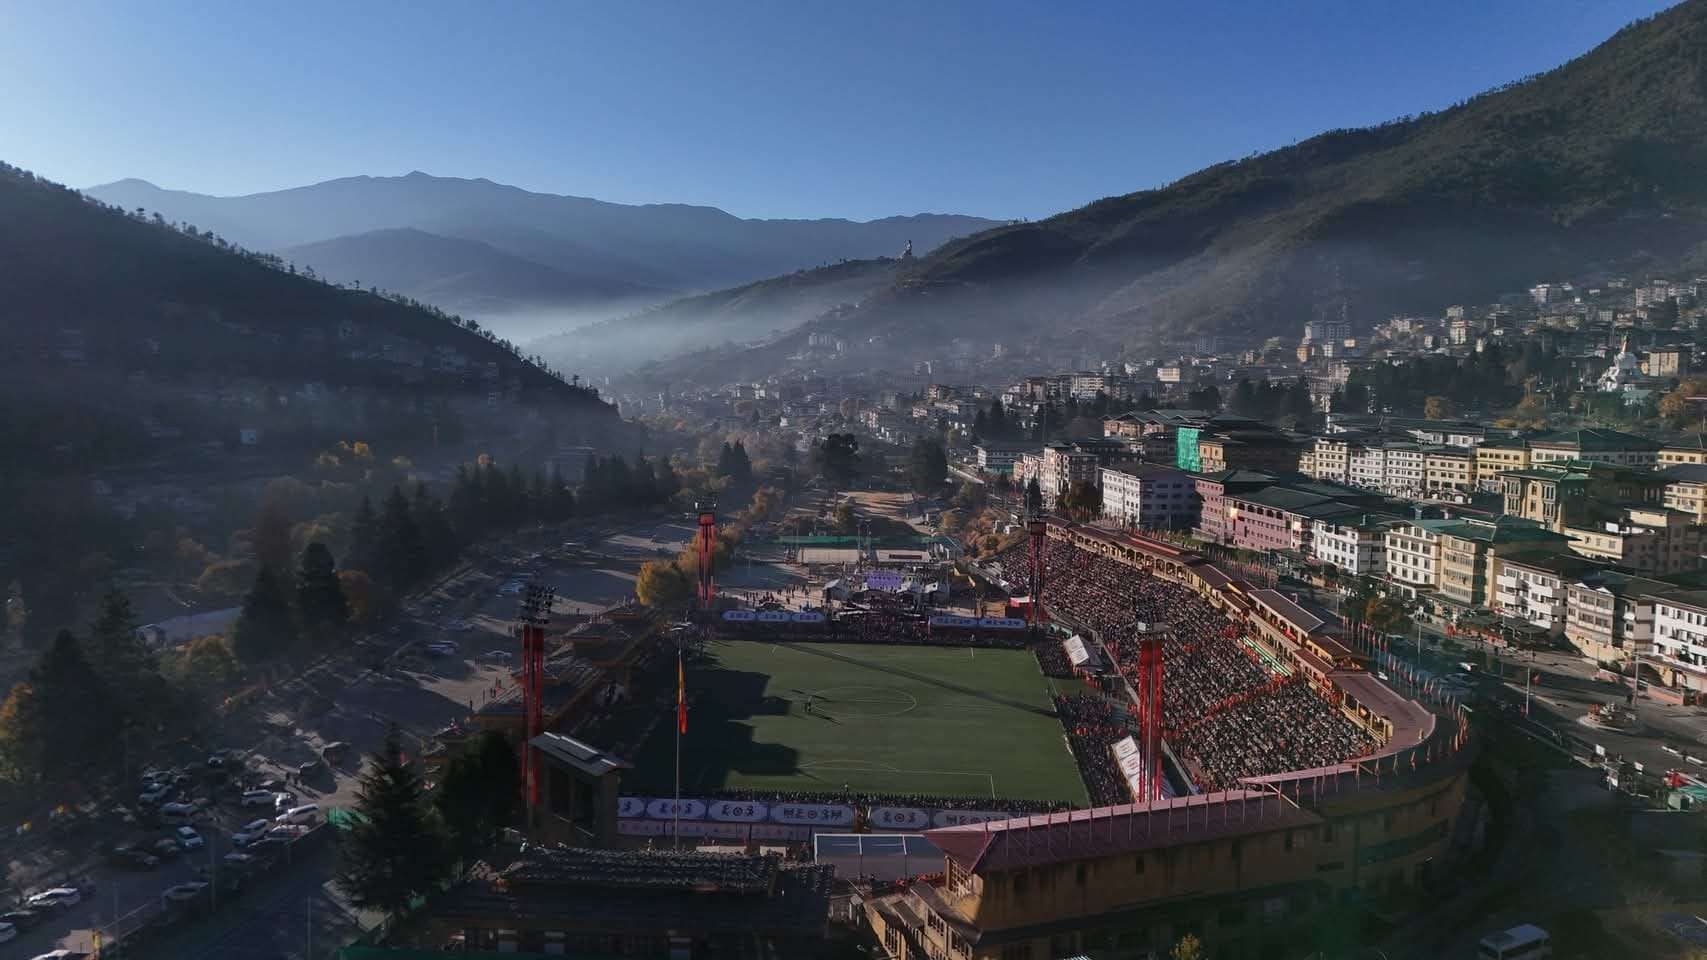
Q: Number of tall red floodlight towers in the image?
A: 4